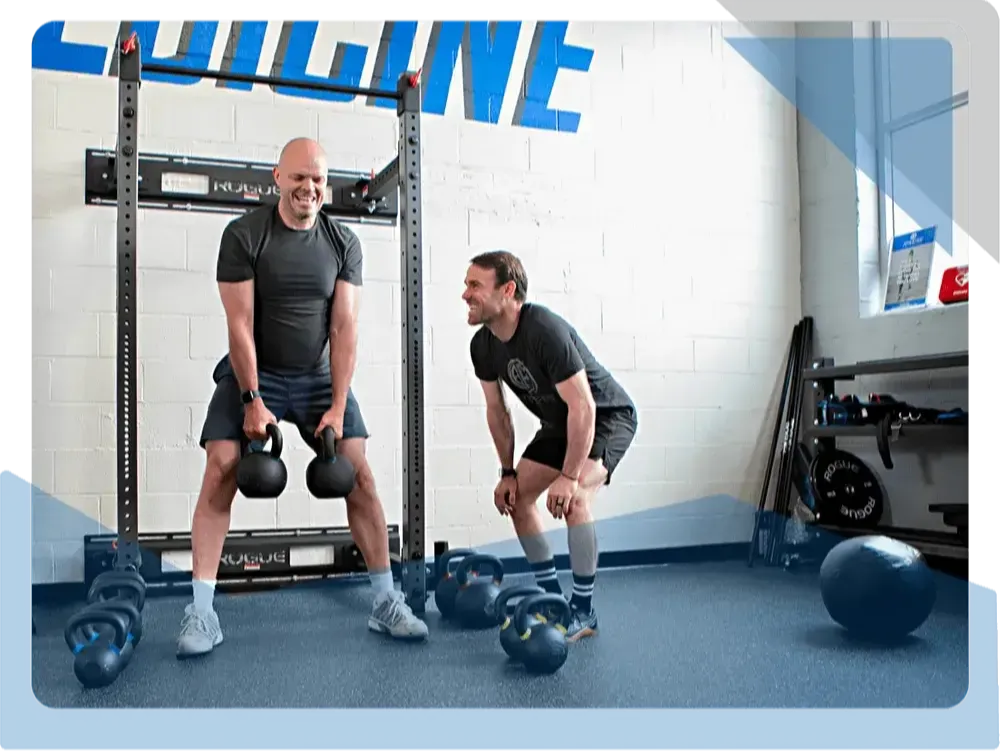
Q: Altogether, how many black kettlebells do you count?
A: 10